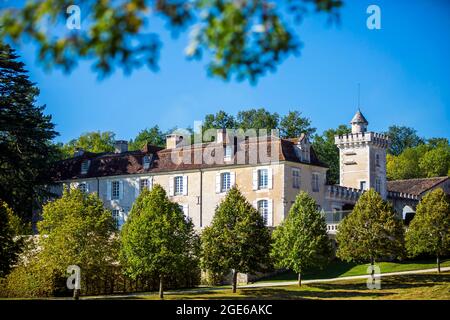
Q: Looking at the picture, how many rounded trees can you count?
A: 6